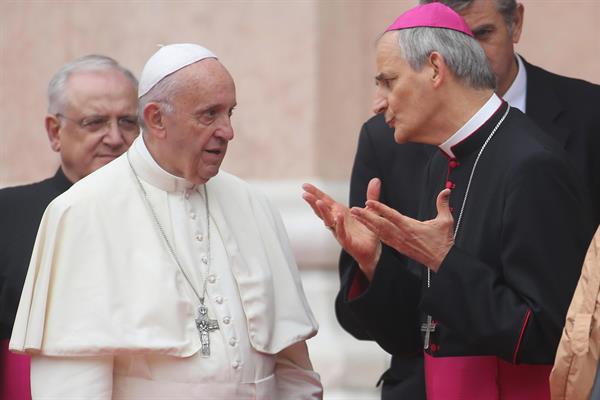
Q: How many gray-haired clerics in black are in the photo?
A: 2